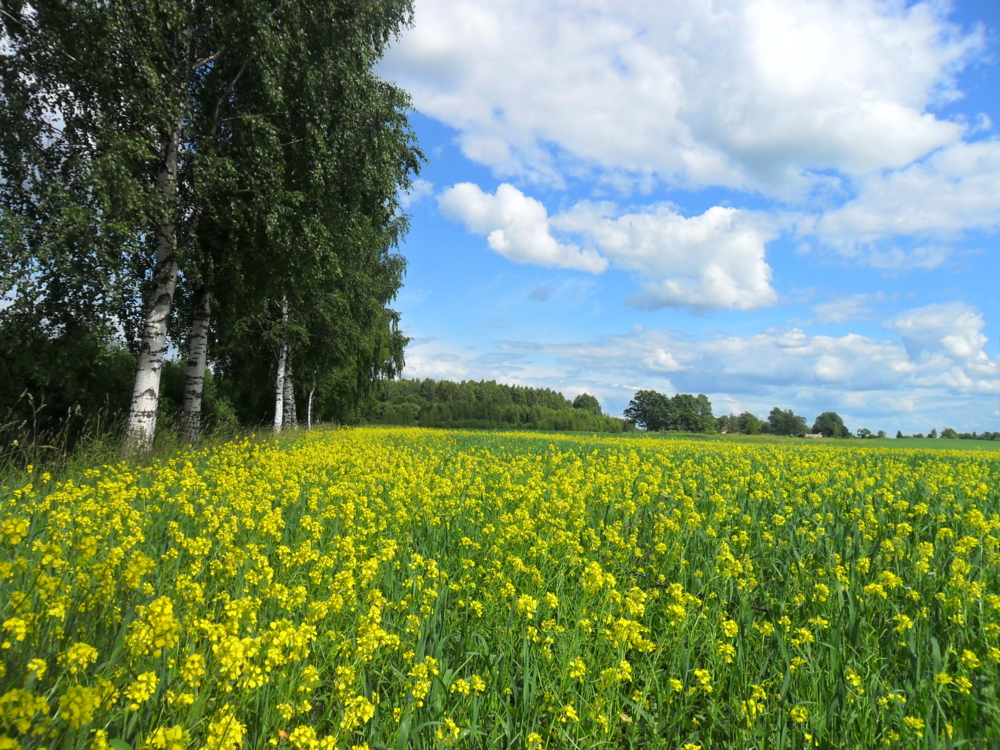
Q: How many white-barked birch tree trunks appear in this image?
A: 5